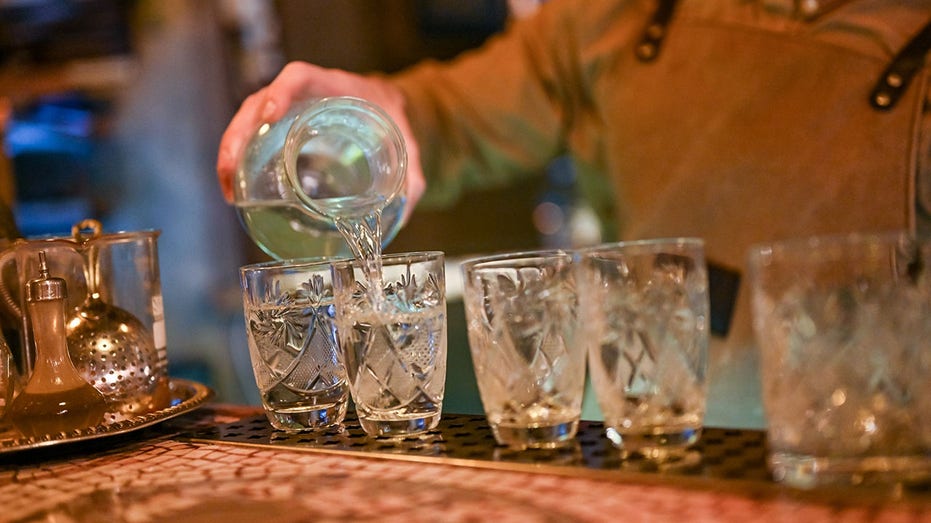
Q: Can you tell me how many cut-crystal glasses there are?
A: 5